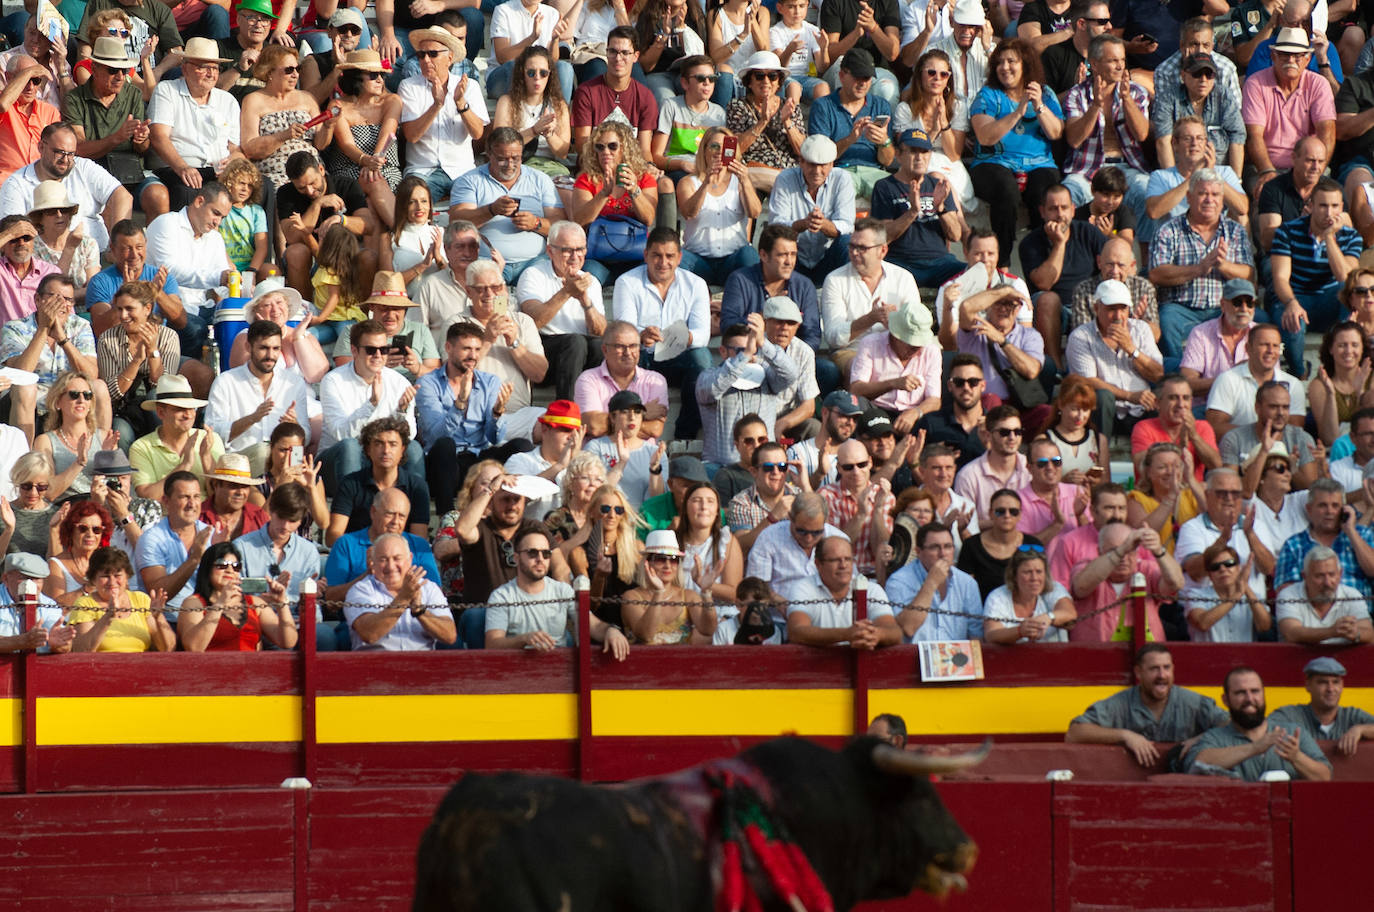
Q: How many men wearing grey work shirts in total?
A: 3